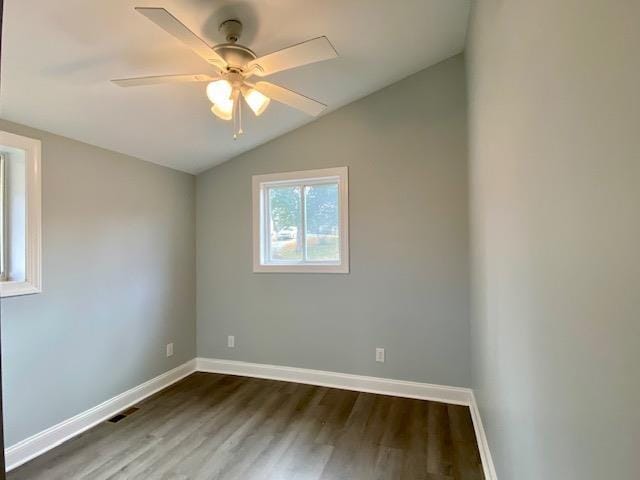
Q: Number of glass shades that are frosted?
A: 3